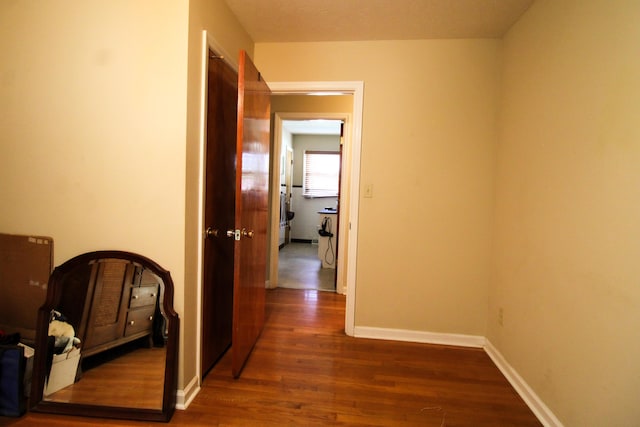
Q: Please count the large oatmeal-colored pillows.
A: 0